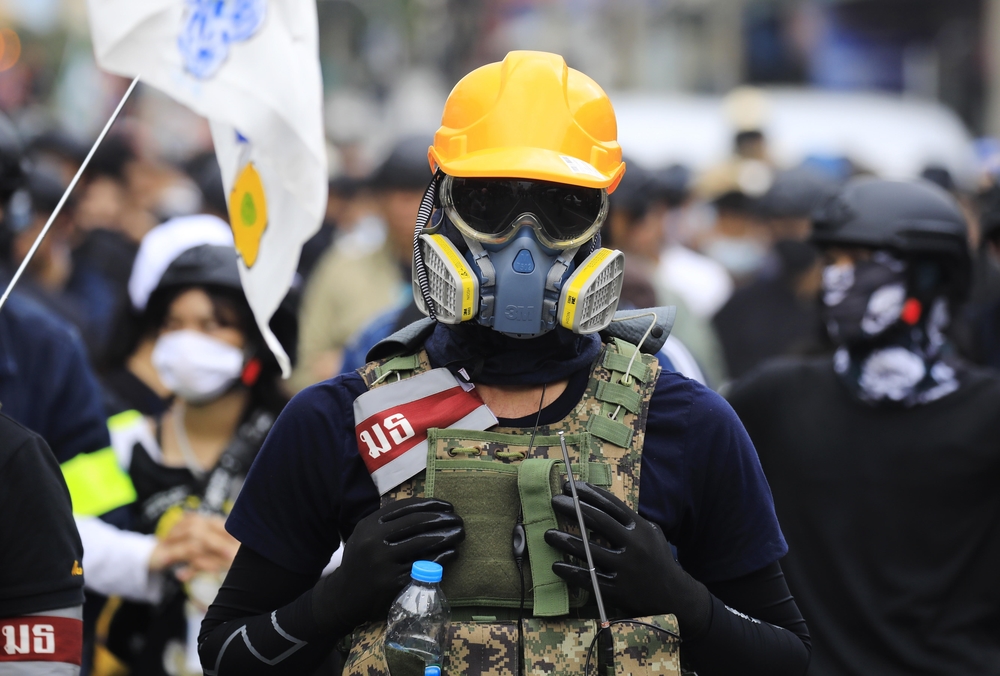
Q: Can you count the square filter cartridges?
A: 2